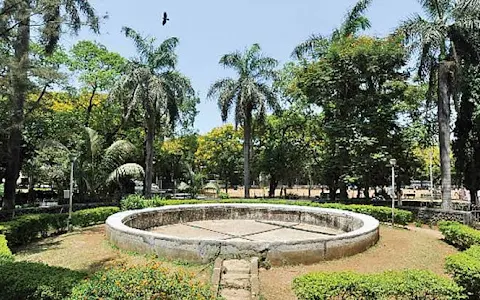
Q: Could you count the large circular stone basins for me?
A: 1